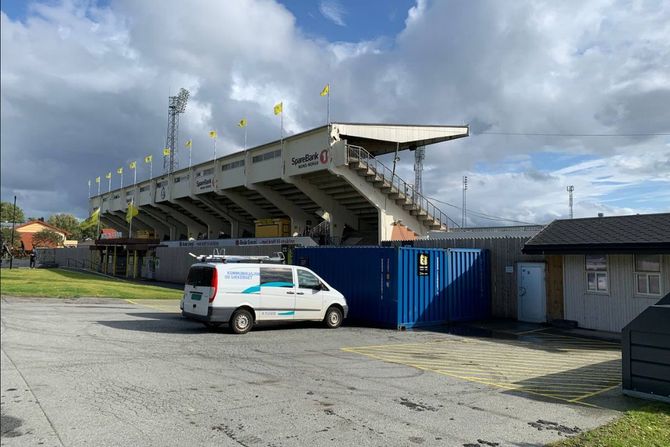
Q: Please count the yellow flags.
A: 13